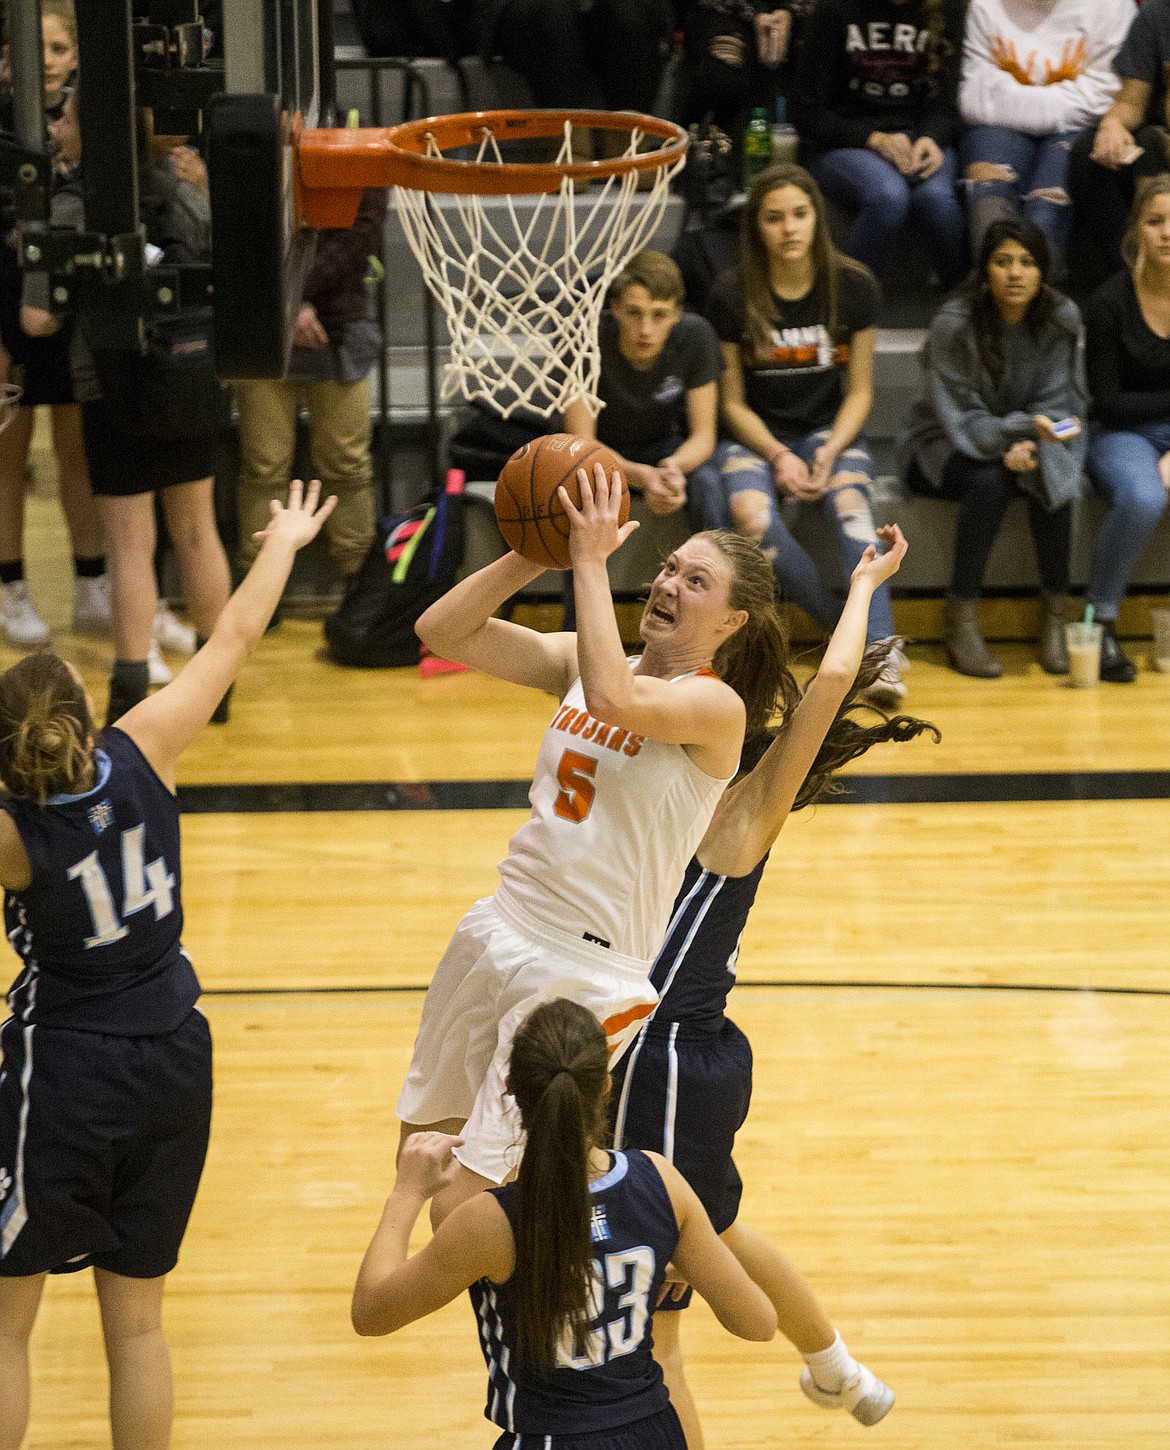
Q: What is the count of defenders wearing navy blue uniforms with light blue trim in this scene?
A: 3